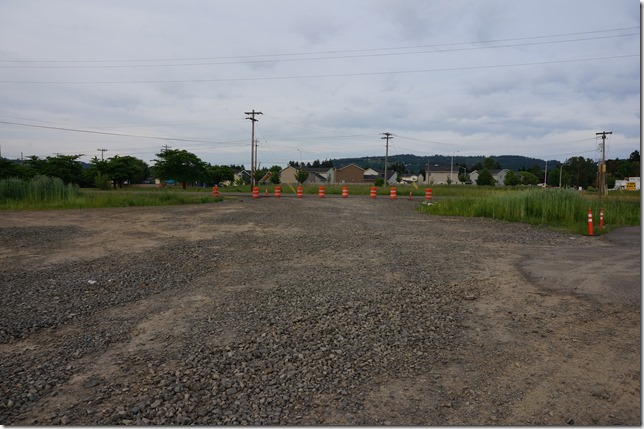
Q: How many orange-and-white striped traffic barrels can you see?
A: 9